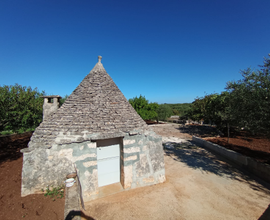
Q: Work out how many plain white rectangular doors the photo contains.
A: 1